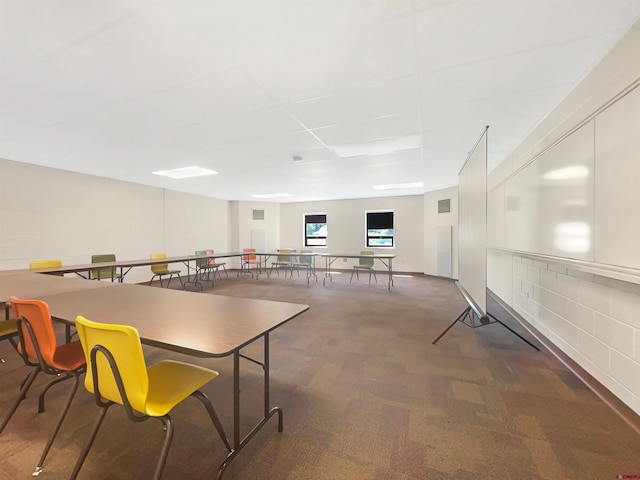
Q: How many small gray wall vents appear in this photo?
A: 2